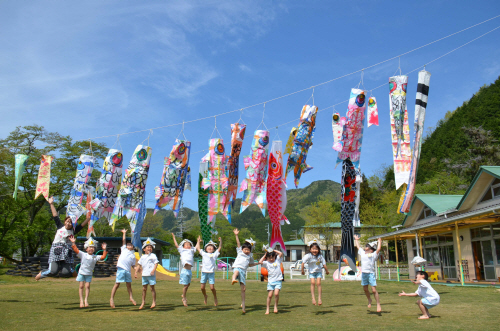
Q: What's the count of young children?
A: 10